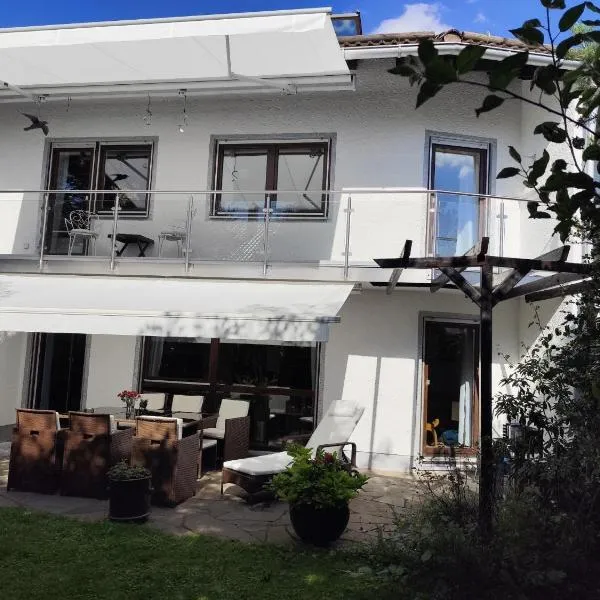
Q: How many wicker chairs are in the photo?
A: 6